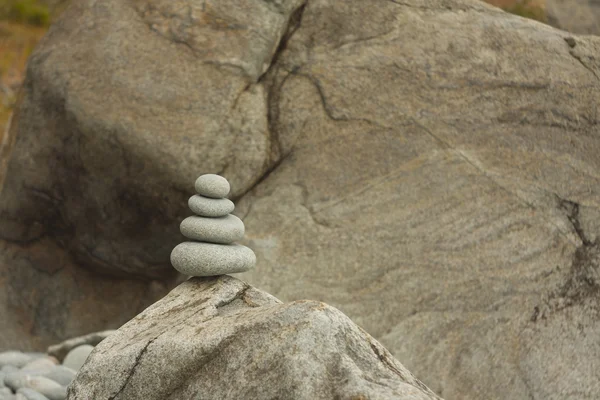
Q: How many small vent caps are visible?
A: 0